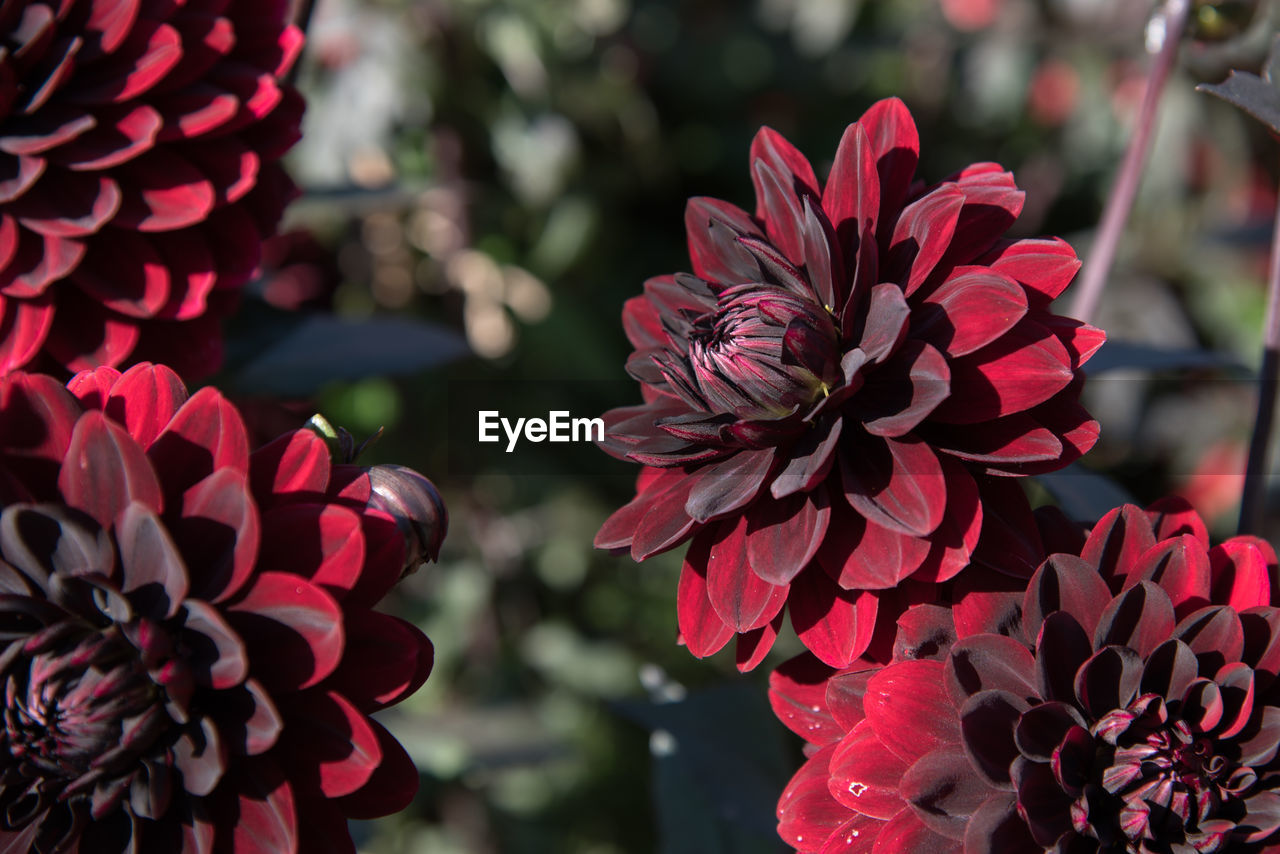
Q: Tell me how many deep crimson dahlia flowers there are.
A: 4